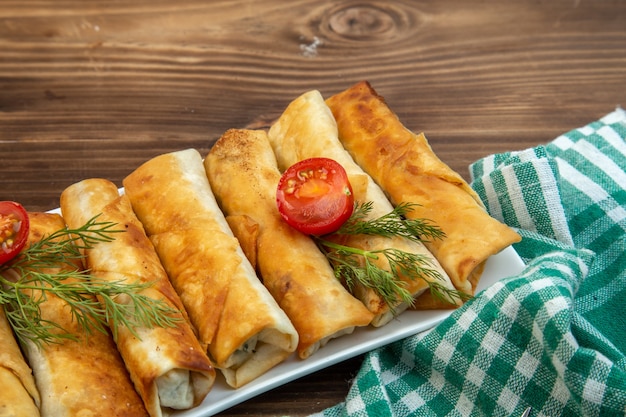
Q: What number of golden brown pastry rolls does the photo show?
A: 7